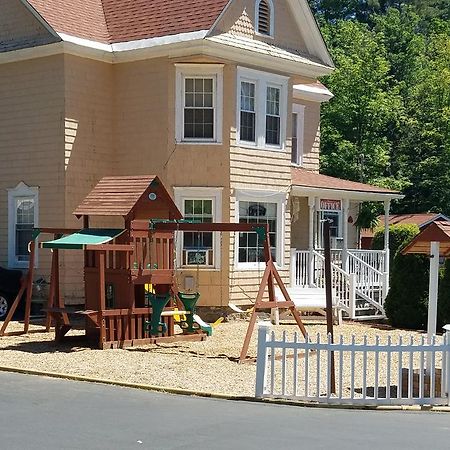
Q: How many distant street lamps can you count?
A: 0